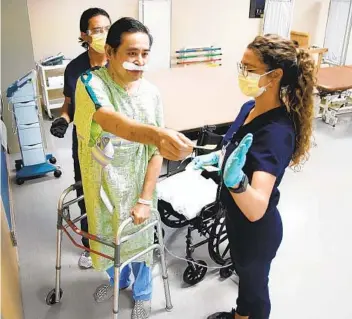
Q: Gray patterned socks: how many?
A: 2